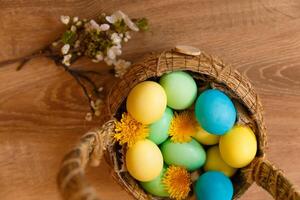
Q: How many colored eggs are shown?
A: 11